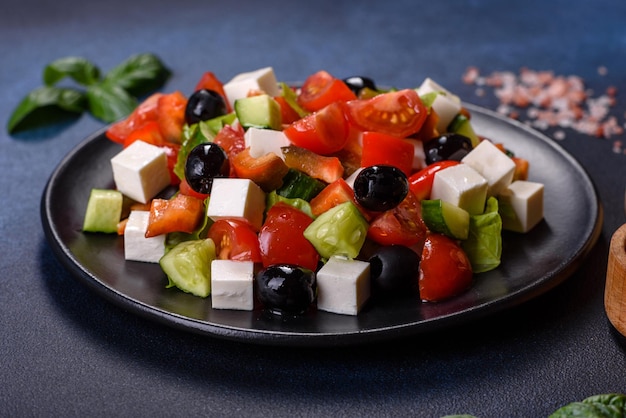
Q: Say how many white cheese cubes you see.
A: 11